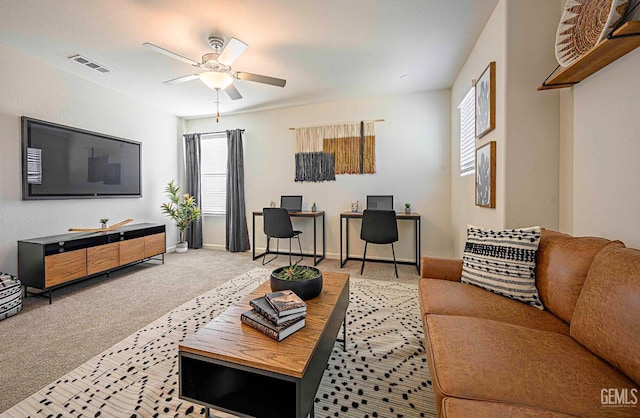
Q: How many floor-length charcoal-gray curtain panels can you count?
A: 2